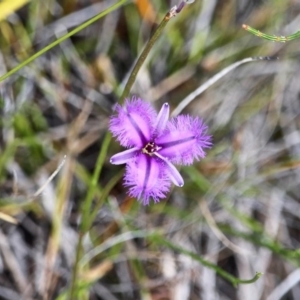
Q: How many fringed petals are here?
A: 3